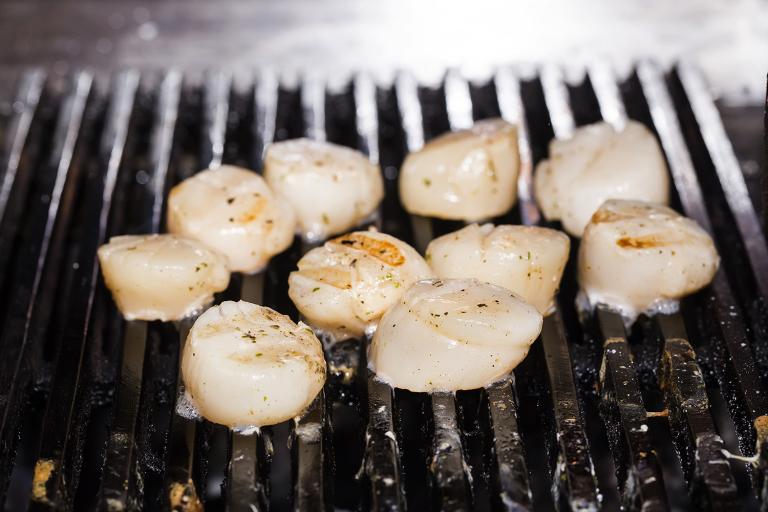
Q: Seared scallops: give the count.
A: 10